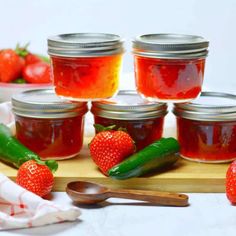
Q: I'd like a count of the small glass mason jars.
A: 5